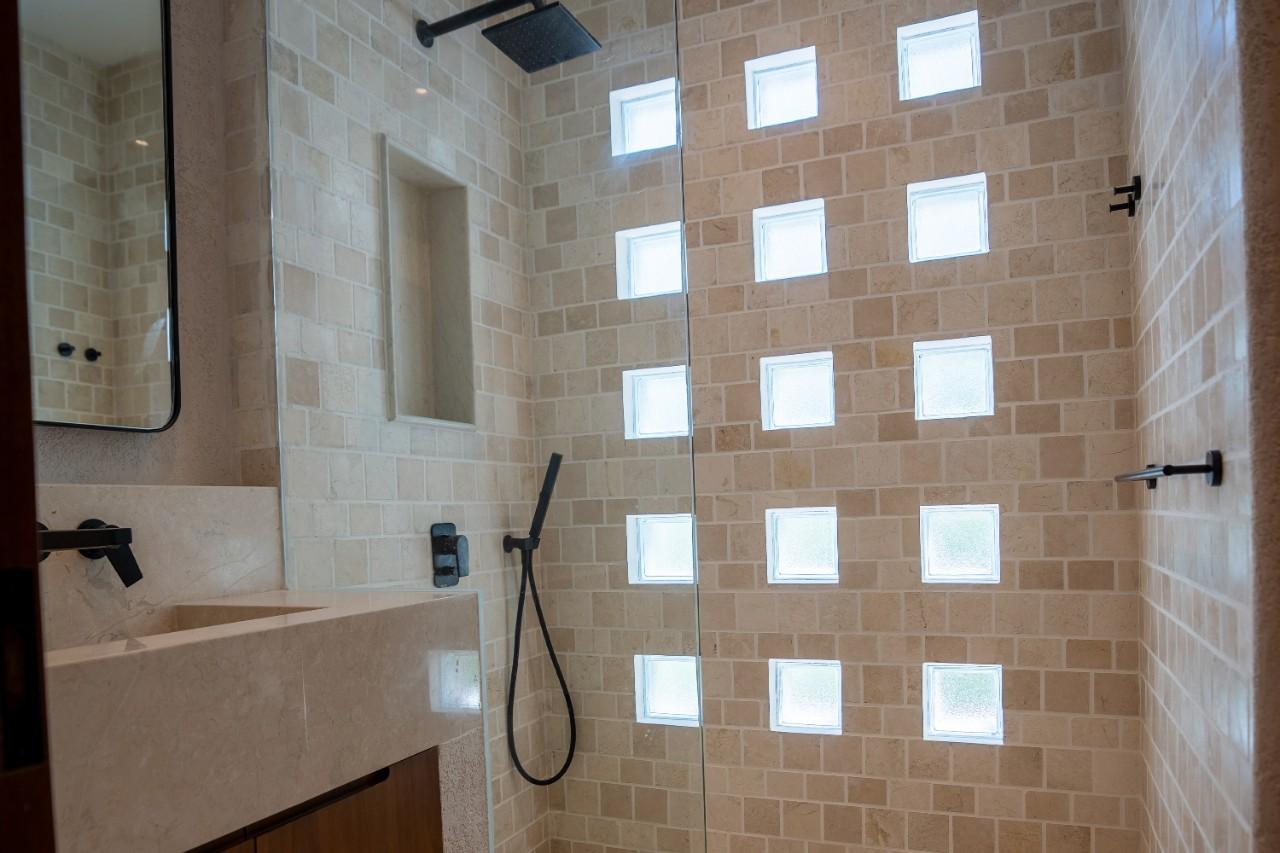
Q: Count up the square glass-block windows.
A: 15